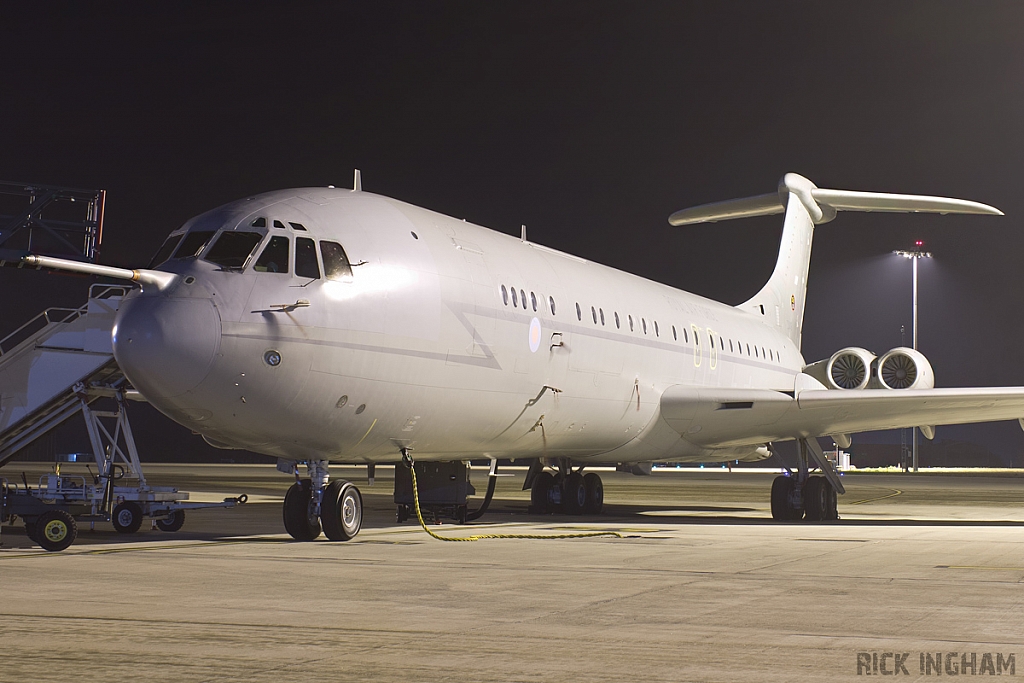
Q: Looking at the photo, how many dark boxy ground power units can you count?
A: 1